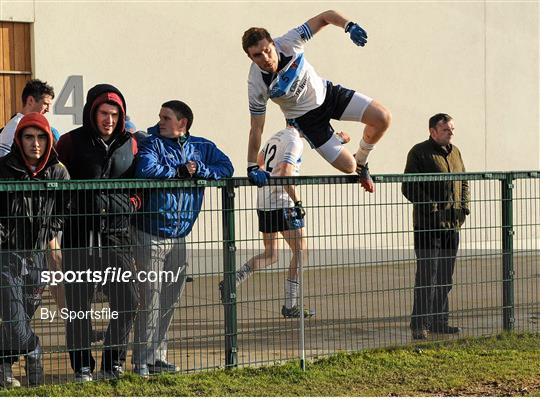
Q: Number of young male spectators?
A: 3